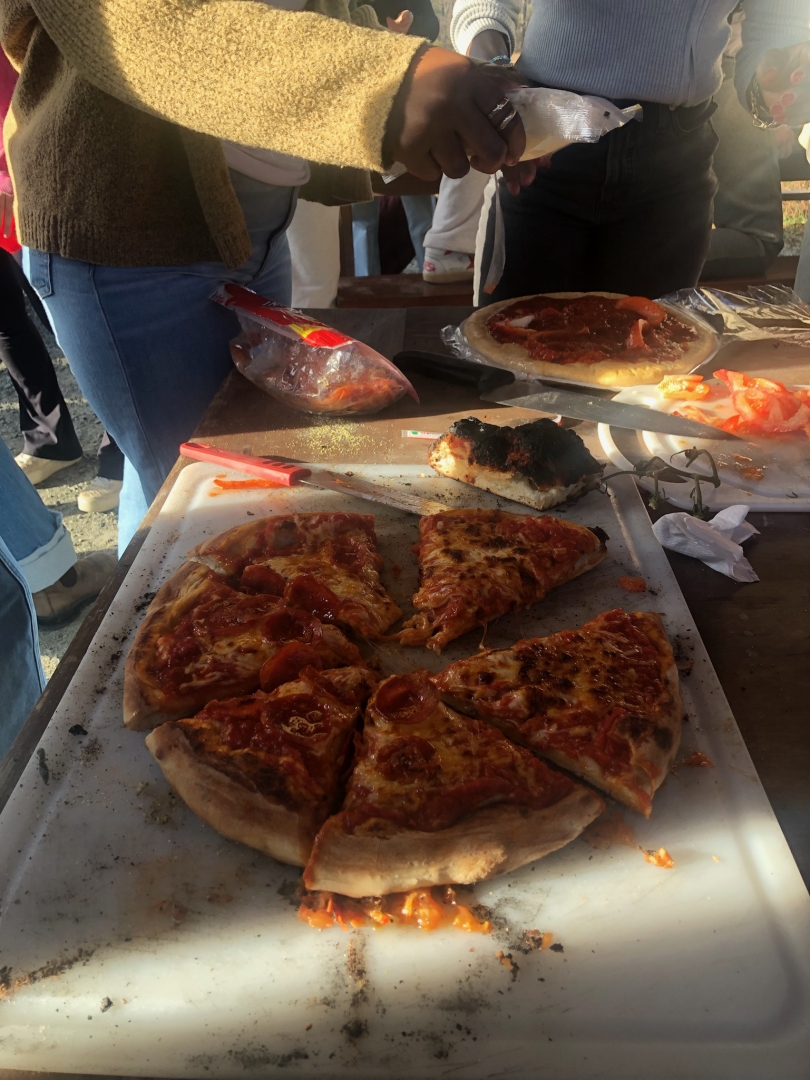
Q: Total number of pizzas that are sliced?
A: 1